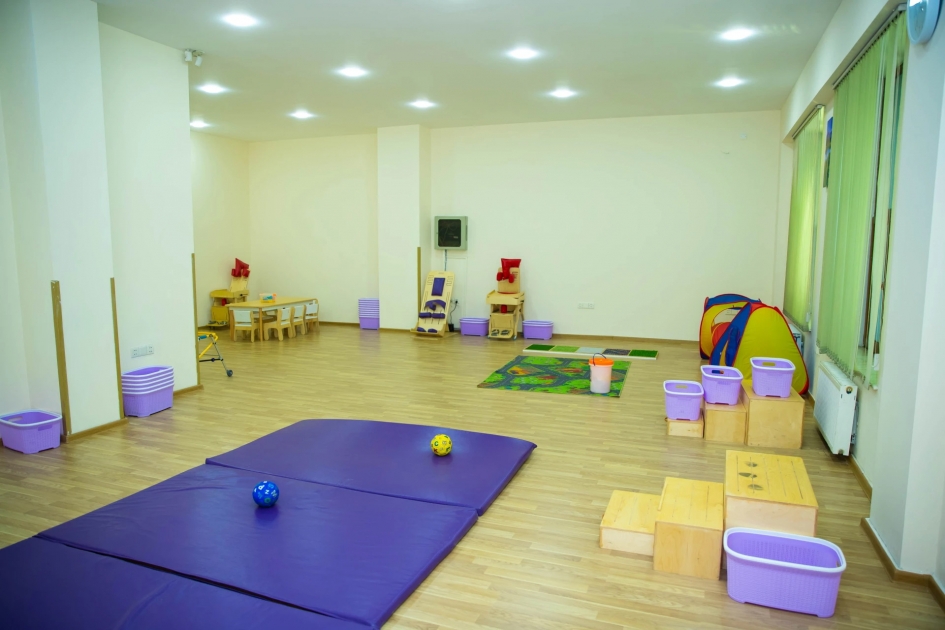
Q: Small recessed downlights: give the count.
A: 10